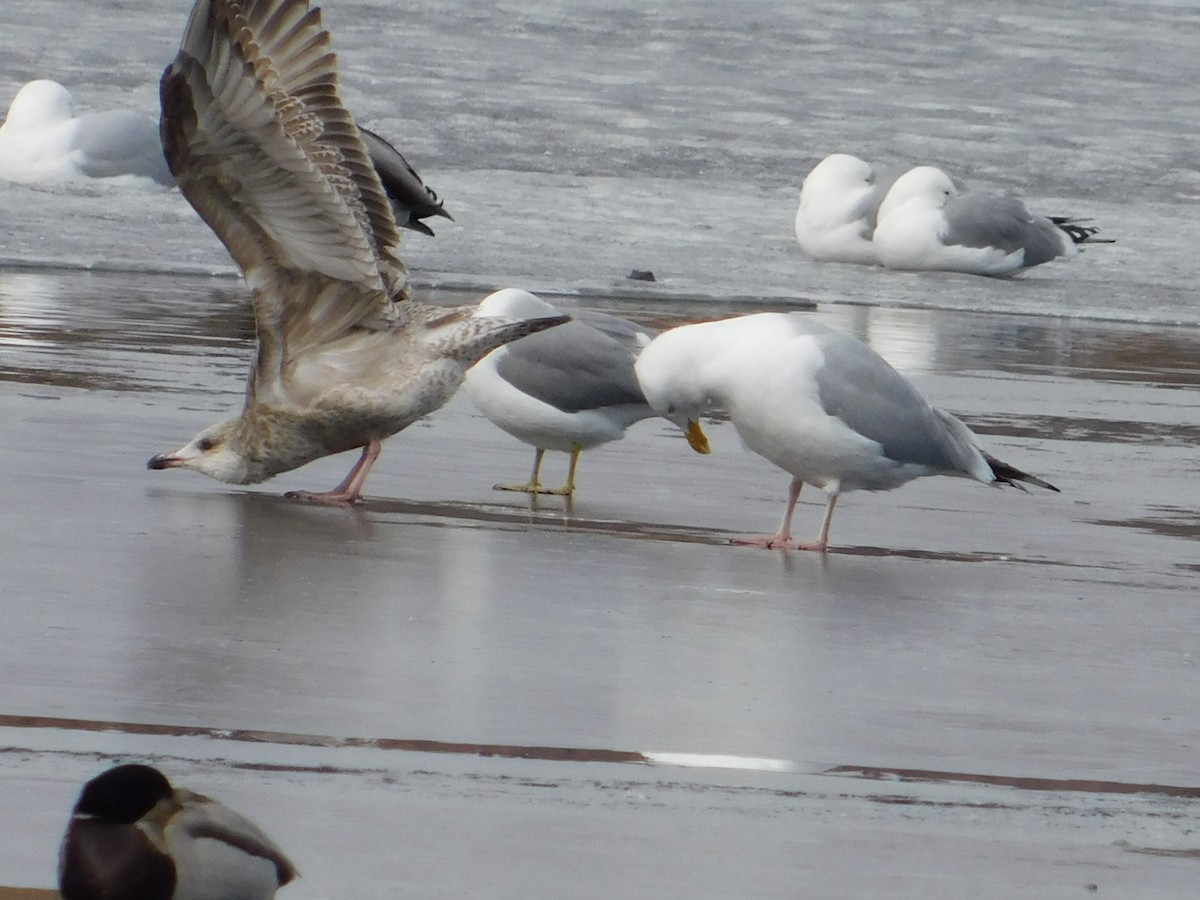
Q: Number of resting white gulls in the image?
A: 3